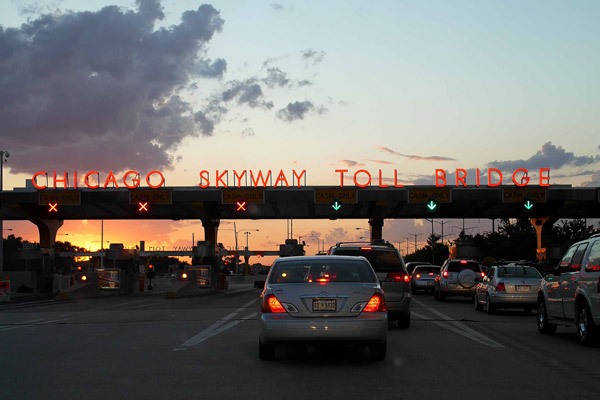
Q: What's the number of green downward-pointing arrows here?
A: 3